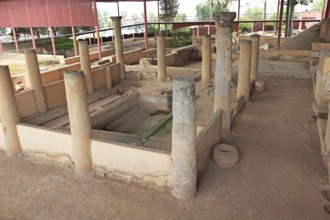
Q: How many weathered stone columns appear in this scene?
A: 11